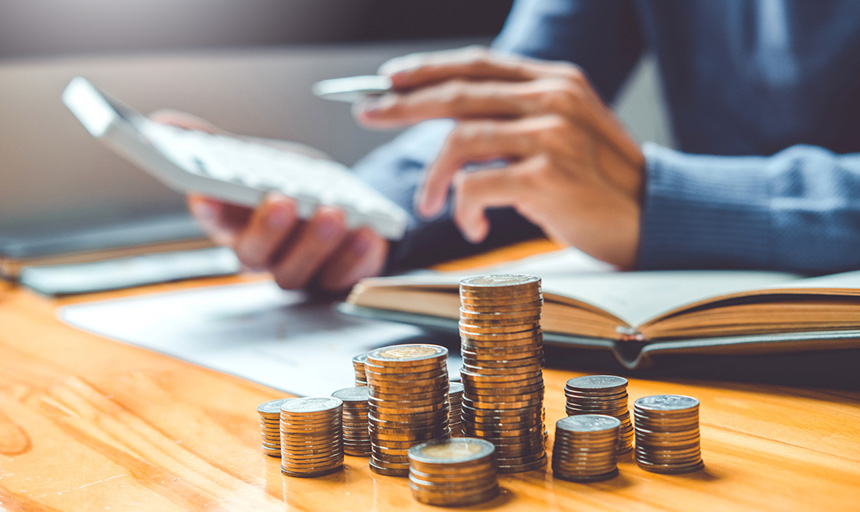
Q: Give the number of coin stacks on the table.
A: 11